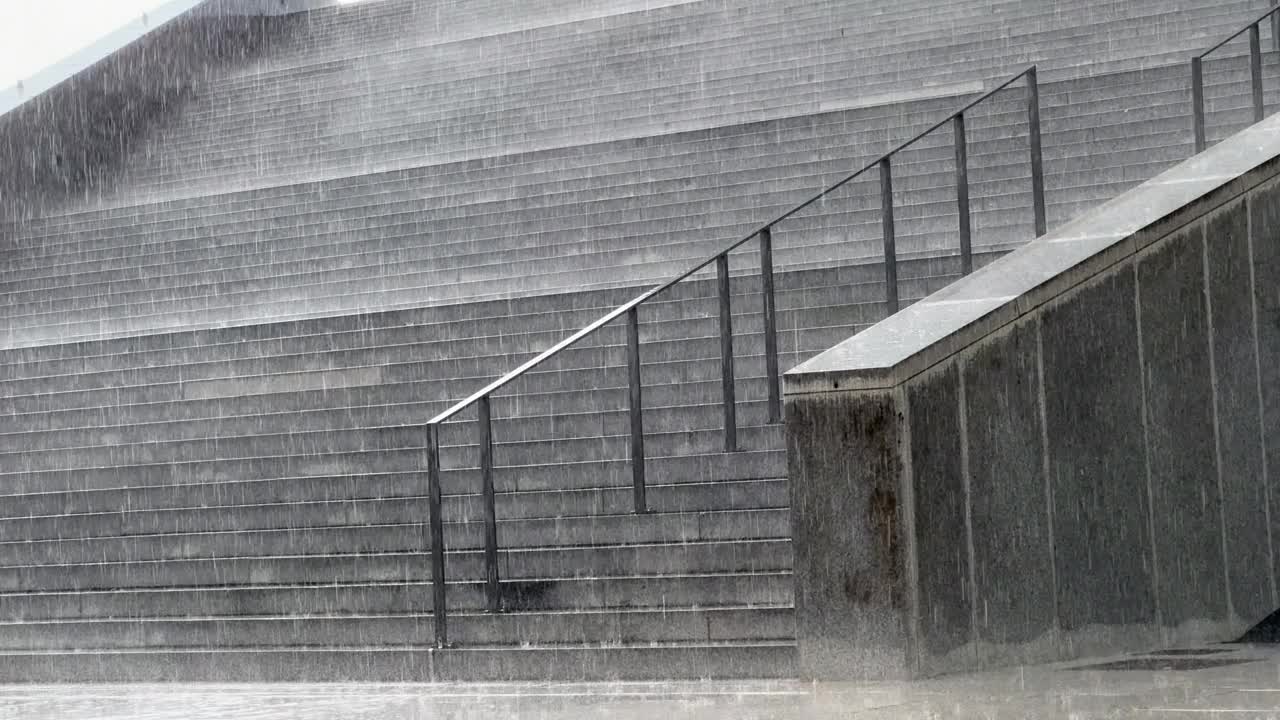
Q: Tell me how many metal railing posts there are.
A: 11